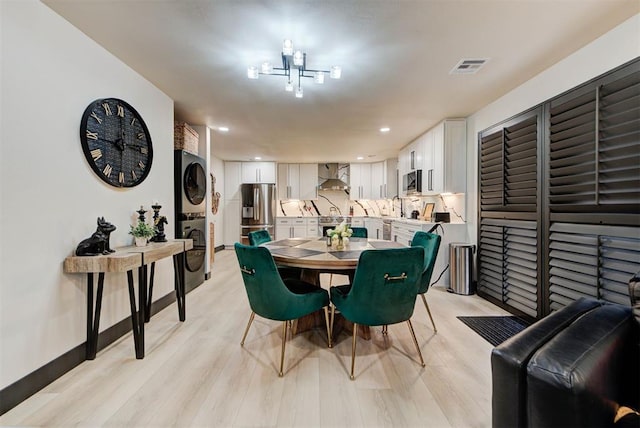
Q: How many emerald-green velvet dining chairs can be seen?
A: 5